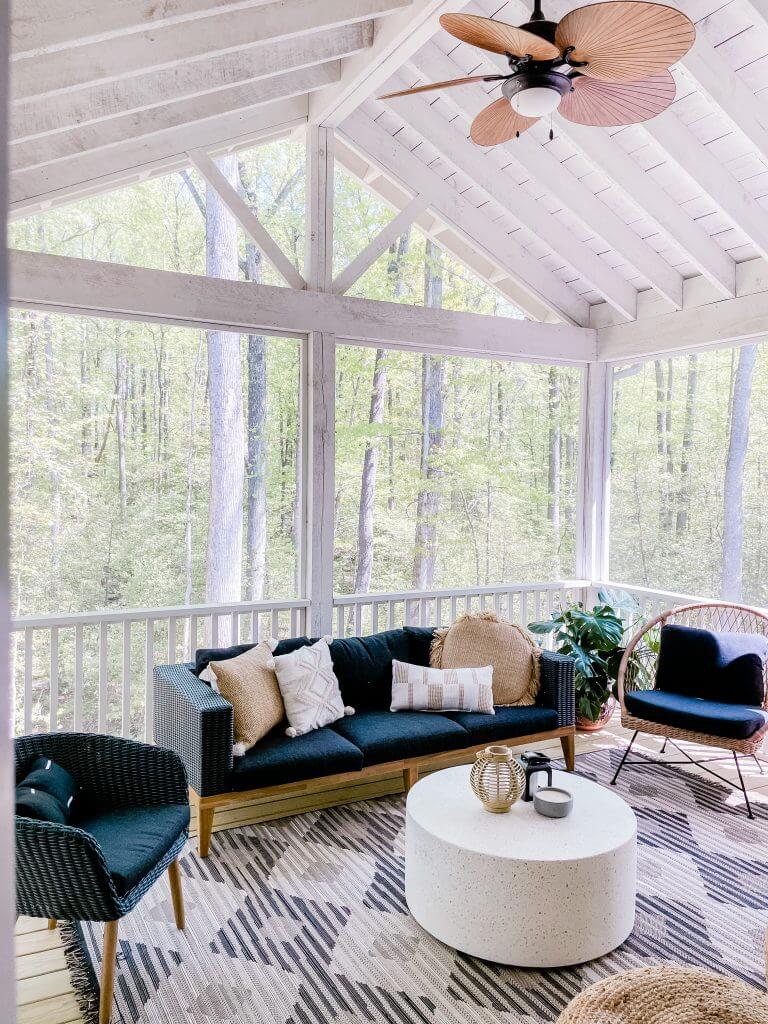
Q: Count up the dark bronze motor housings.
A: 1